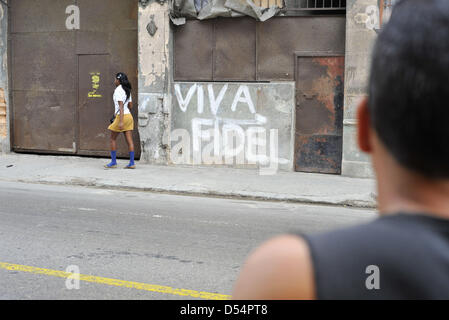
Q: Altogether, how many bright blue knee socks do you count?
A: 2